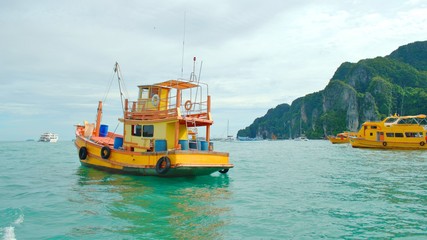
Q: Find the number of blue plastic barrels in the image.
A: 5